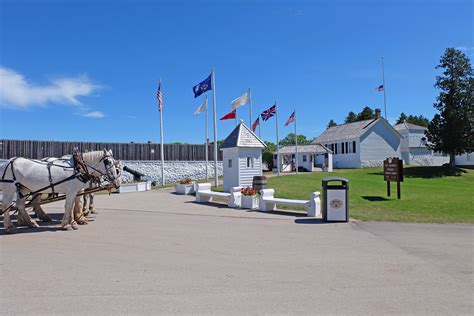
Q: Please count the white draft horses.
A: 2